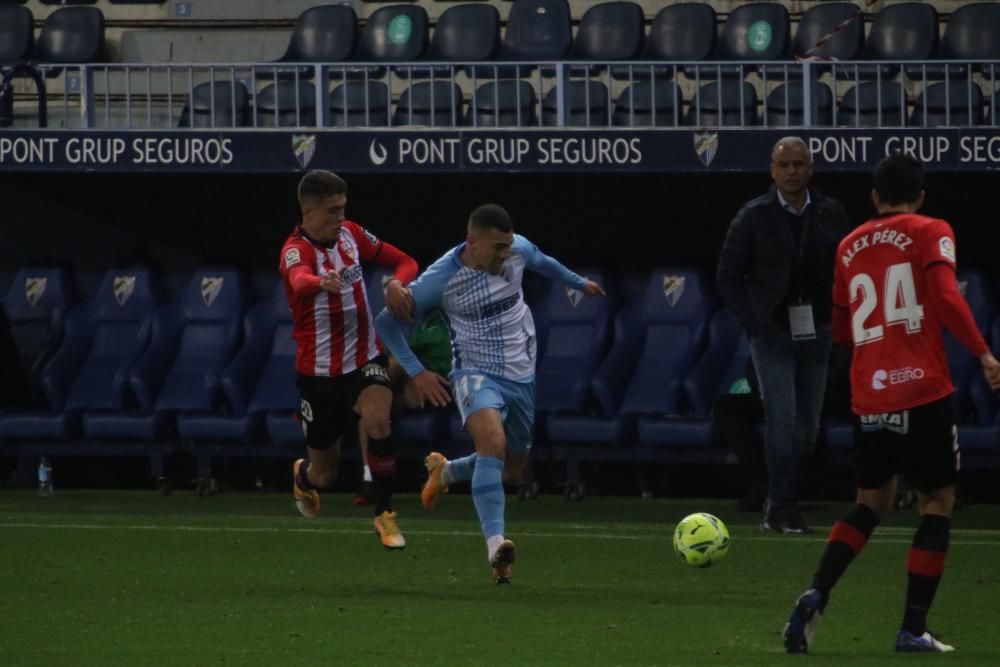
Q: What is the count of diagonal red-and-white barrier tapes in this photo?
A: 1